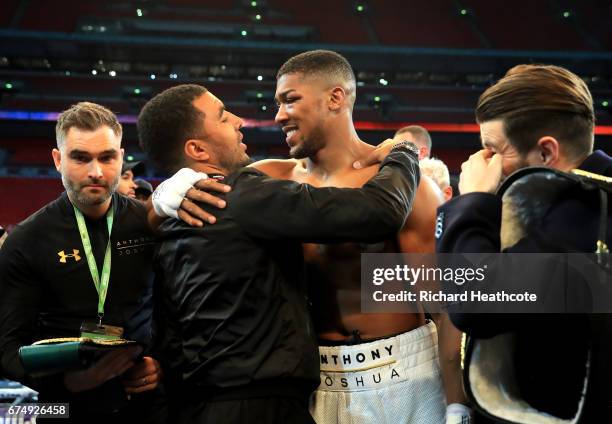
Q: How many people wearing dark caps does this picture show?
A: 2